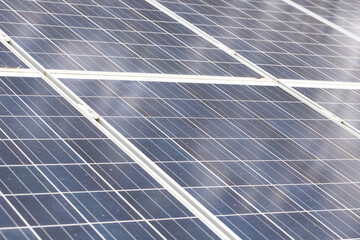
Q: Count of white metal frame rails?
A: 4